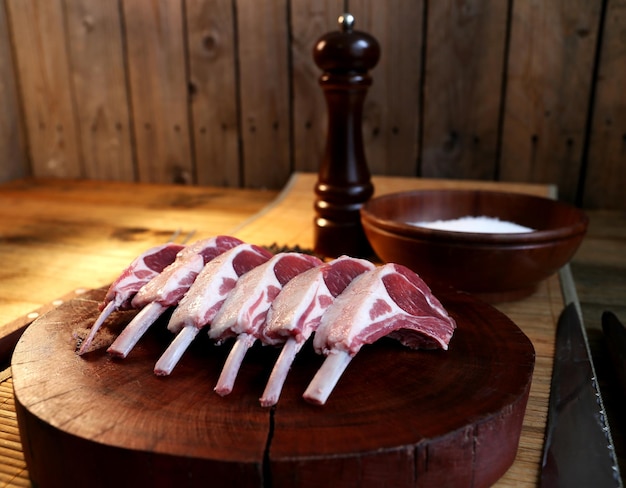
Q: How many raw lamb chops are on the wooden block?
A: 6